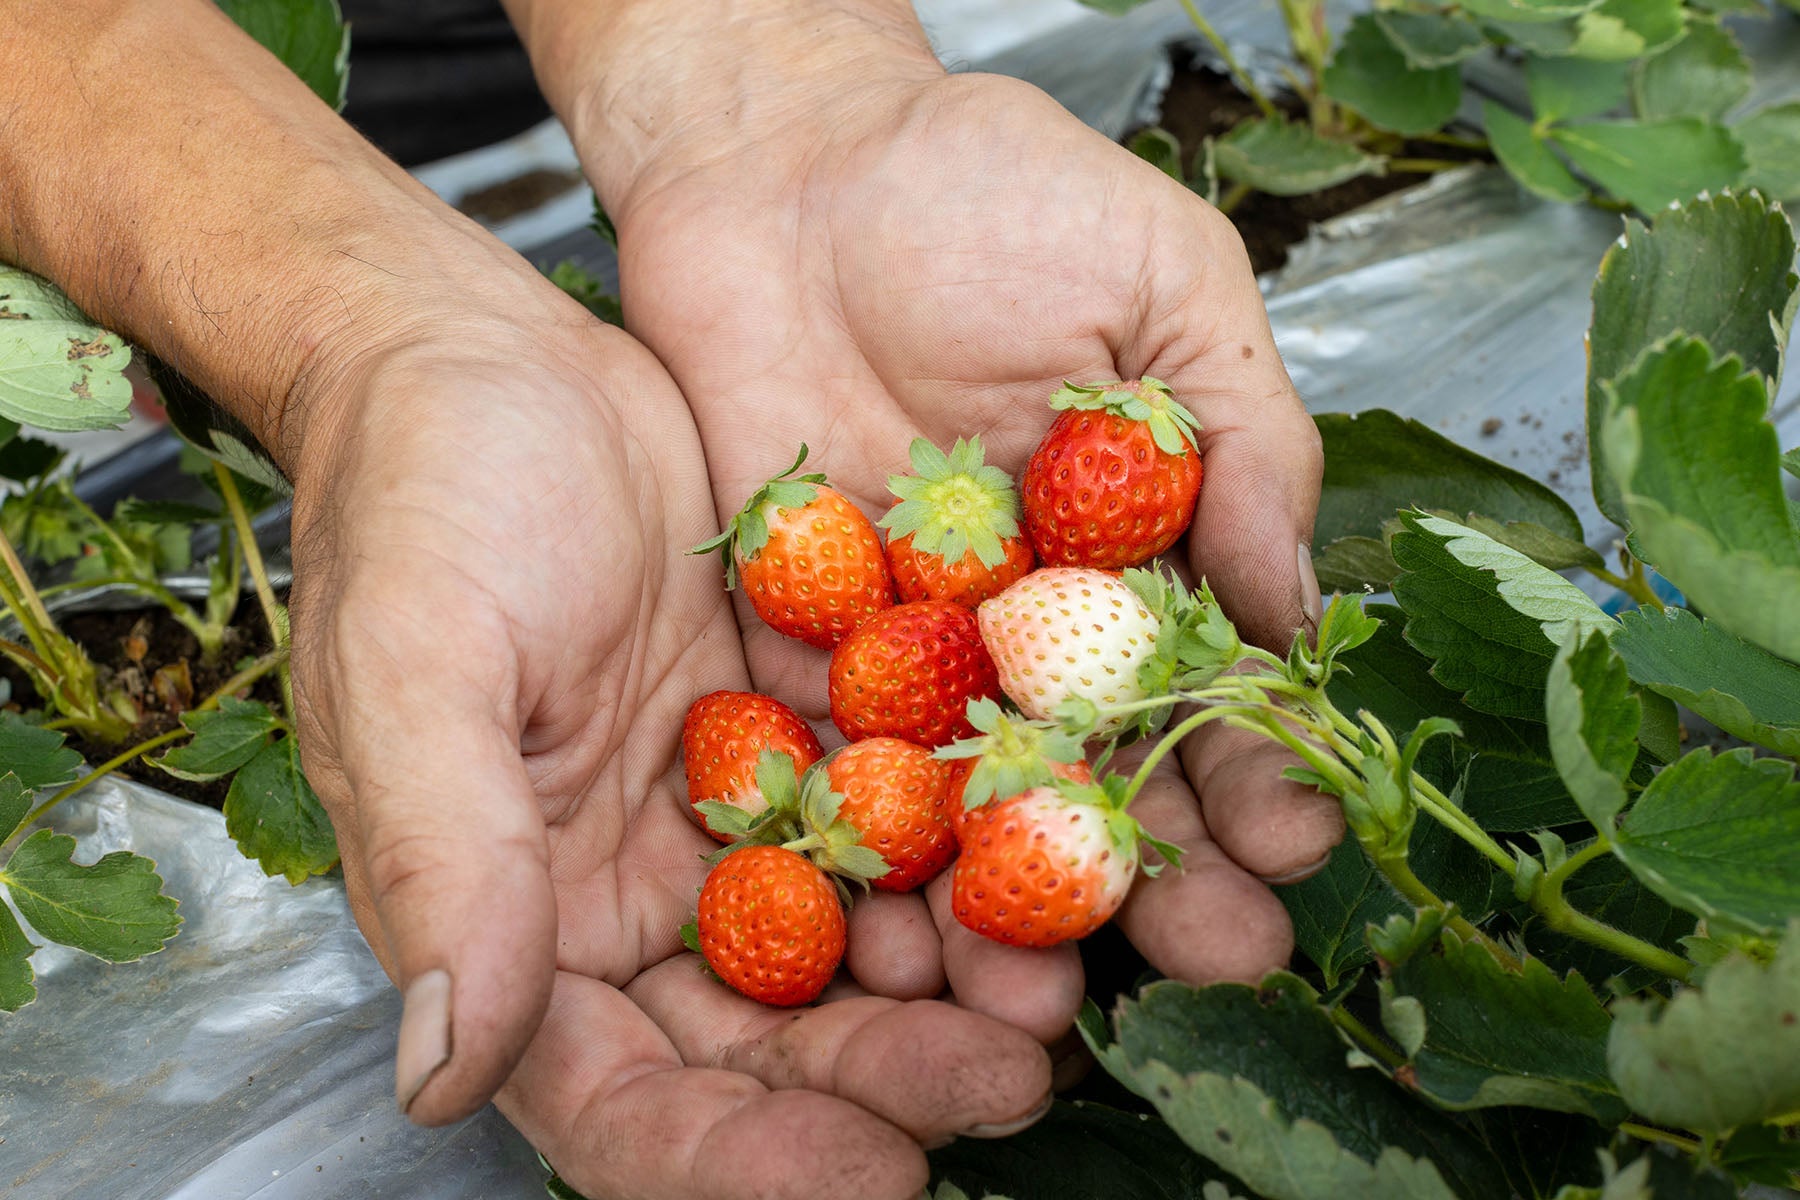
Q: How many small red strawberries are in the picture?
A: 9